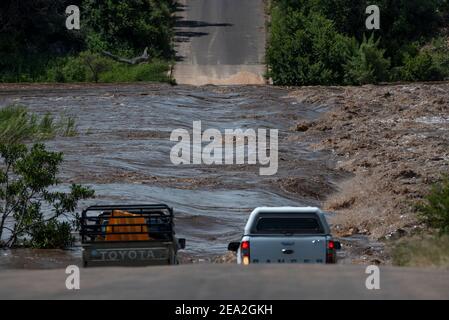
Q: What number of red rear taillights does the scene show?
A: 2